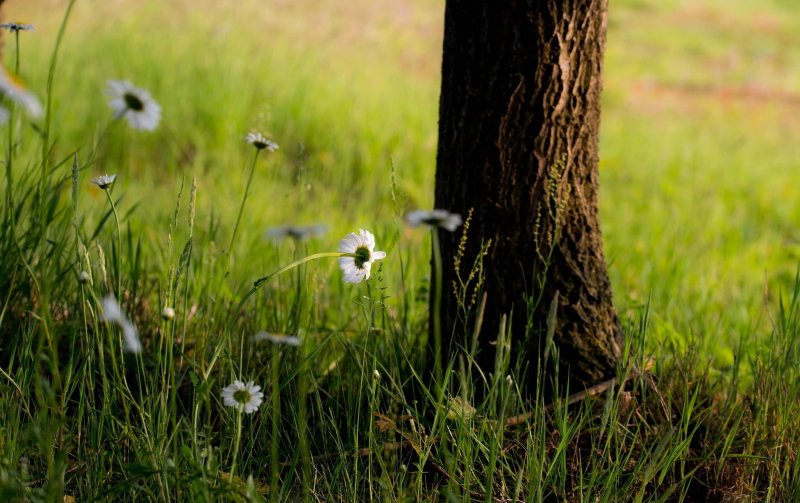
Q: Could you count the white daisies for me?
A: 11